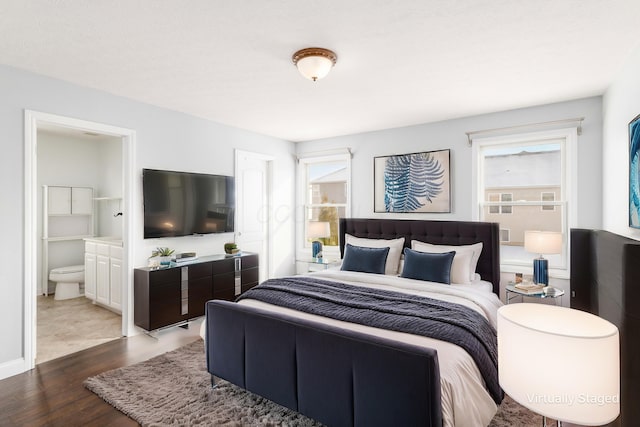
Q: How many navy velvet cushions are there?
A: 2